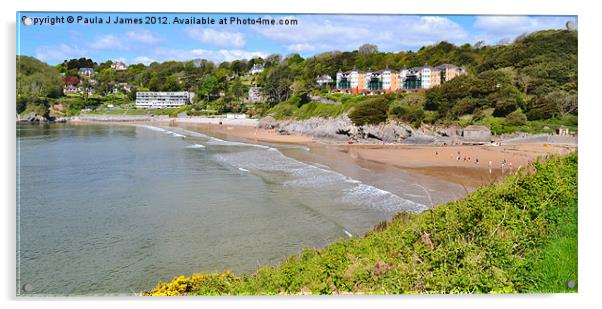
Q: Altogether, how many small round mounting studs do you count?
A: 4